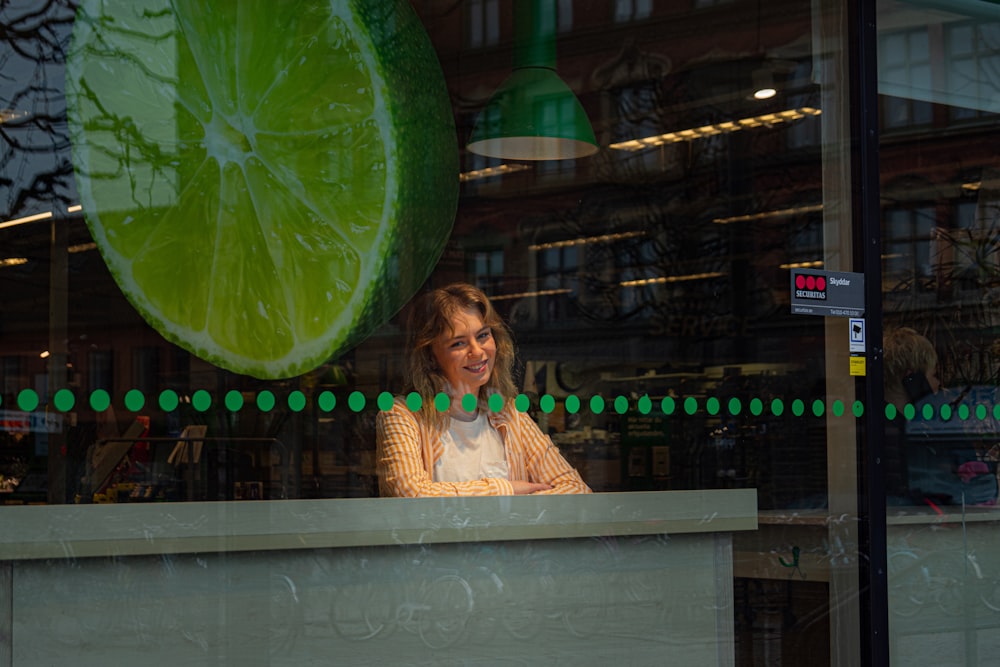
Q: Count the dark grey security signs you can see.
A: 1